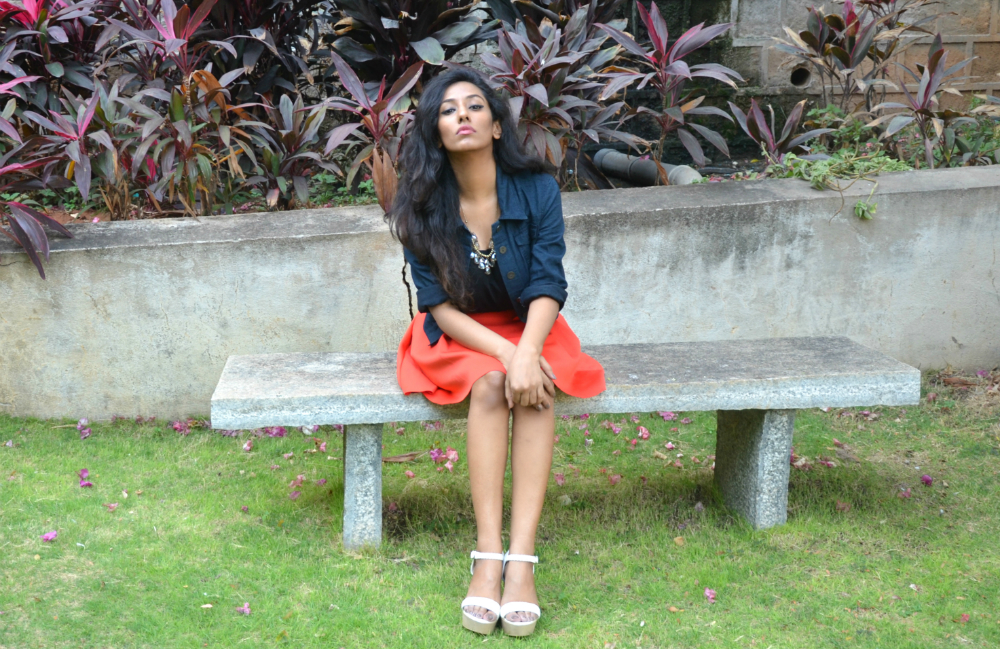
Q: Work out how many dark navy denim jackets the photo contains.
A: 1